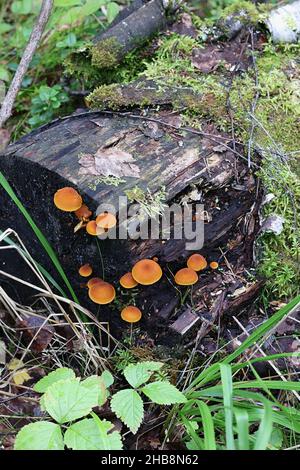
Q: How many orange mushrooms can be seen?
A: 13